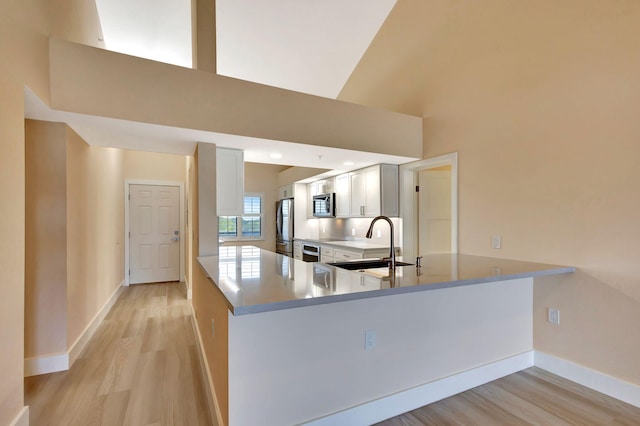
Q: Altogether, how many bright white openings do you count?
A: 2